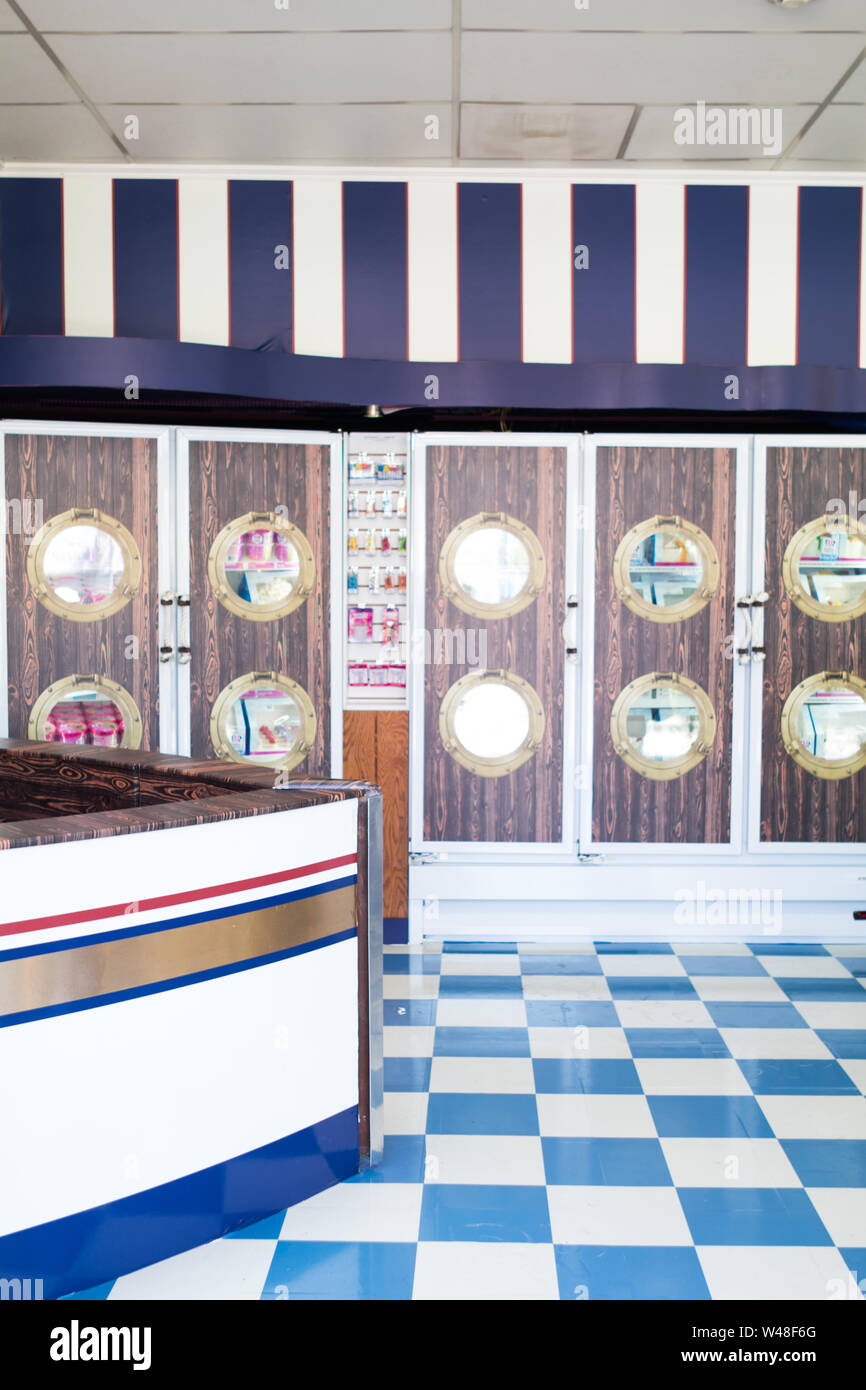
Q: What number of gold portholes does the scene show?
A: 10